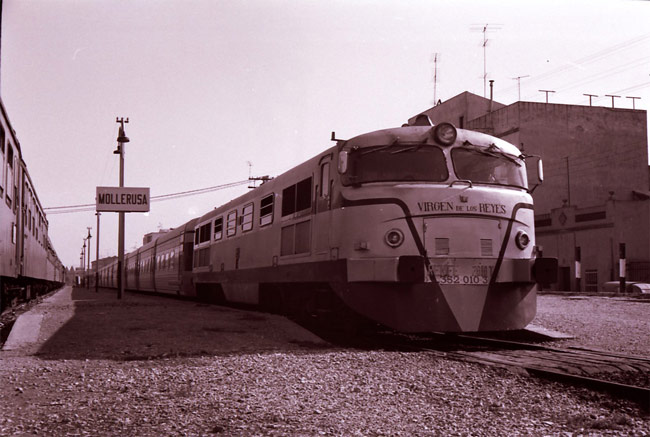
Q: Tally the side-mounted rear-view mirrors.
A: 2